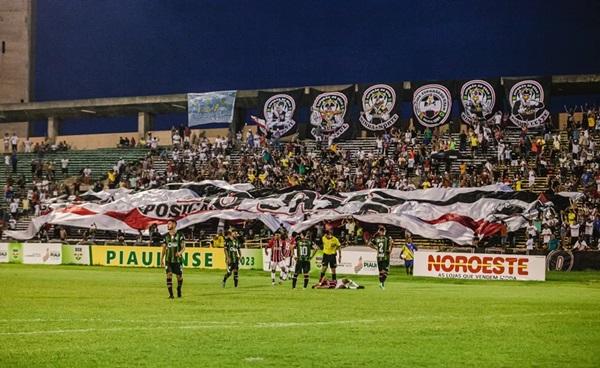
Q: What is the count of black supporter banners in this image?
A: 6